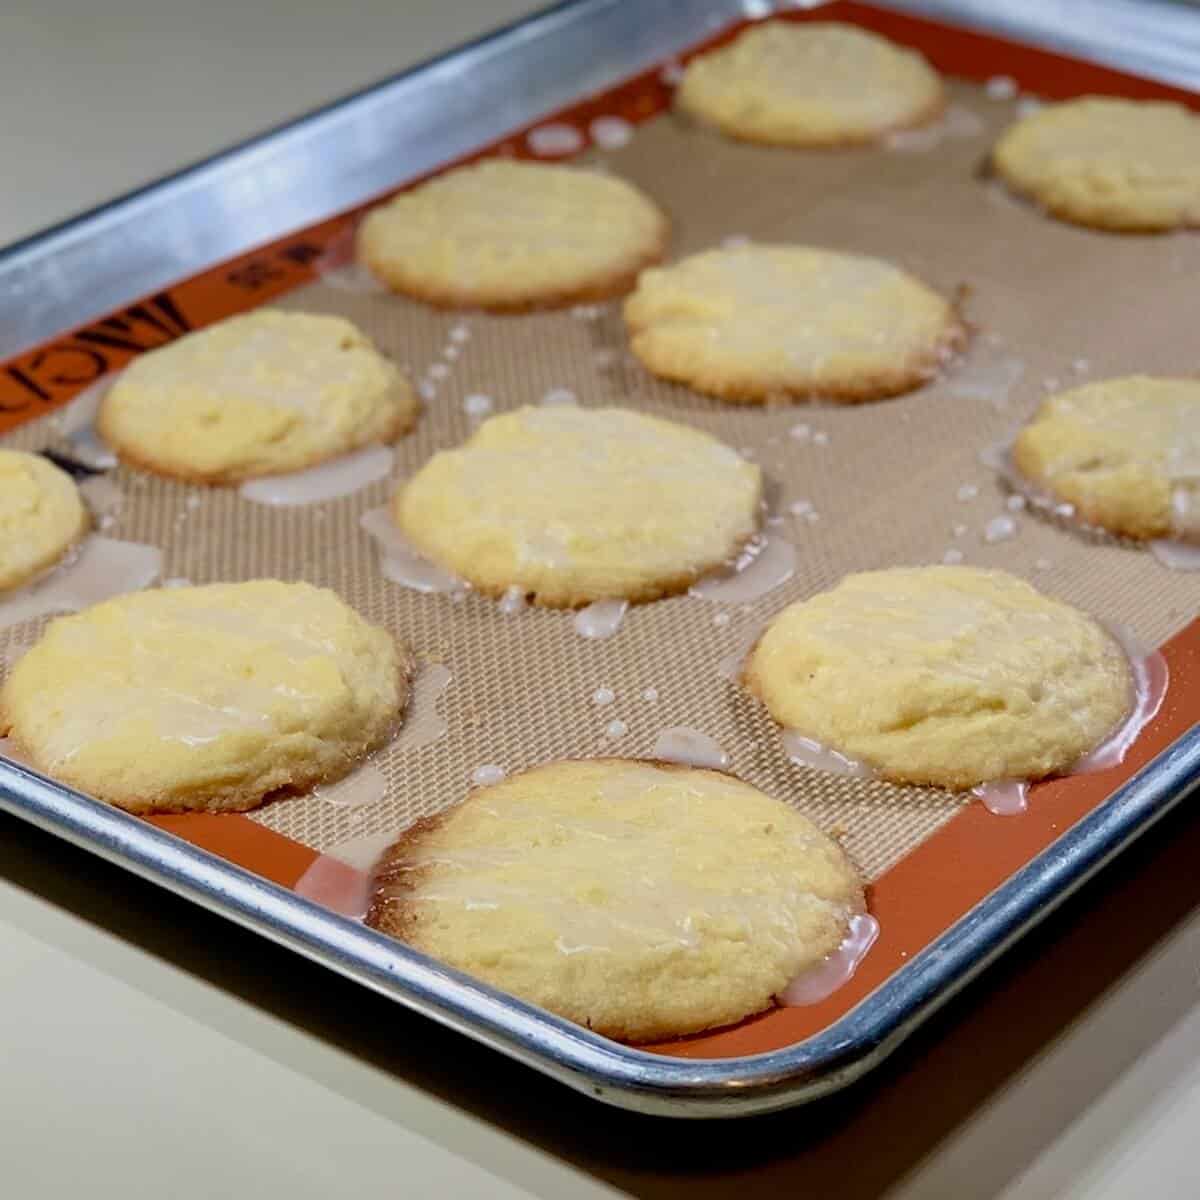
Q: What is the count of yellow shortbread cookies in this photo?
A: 11